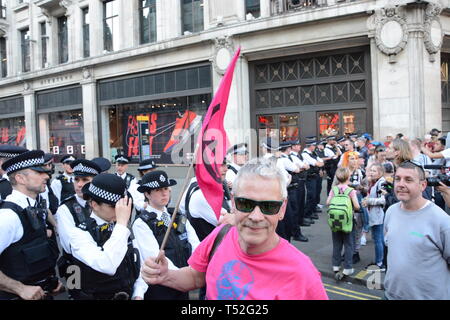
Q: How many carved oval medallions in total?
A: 3